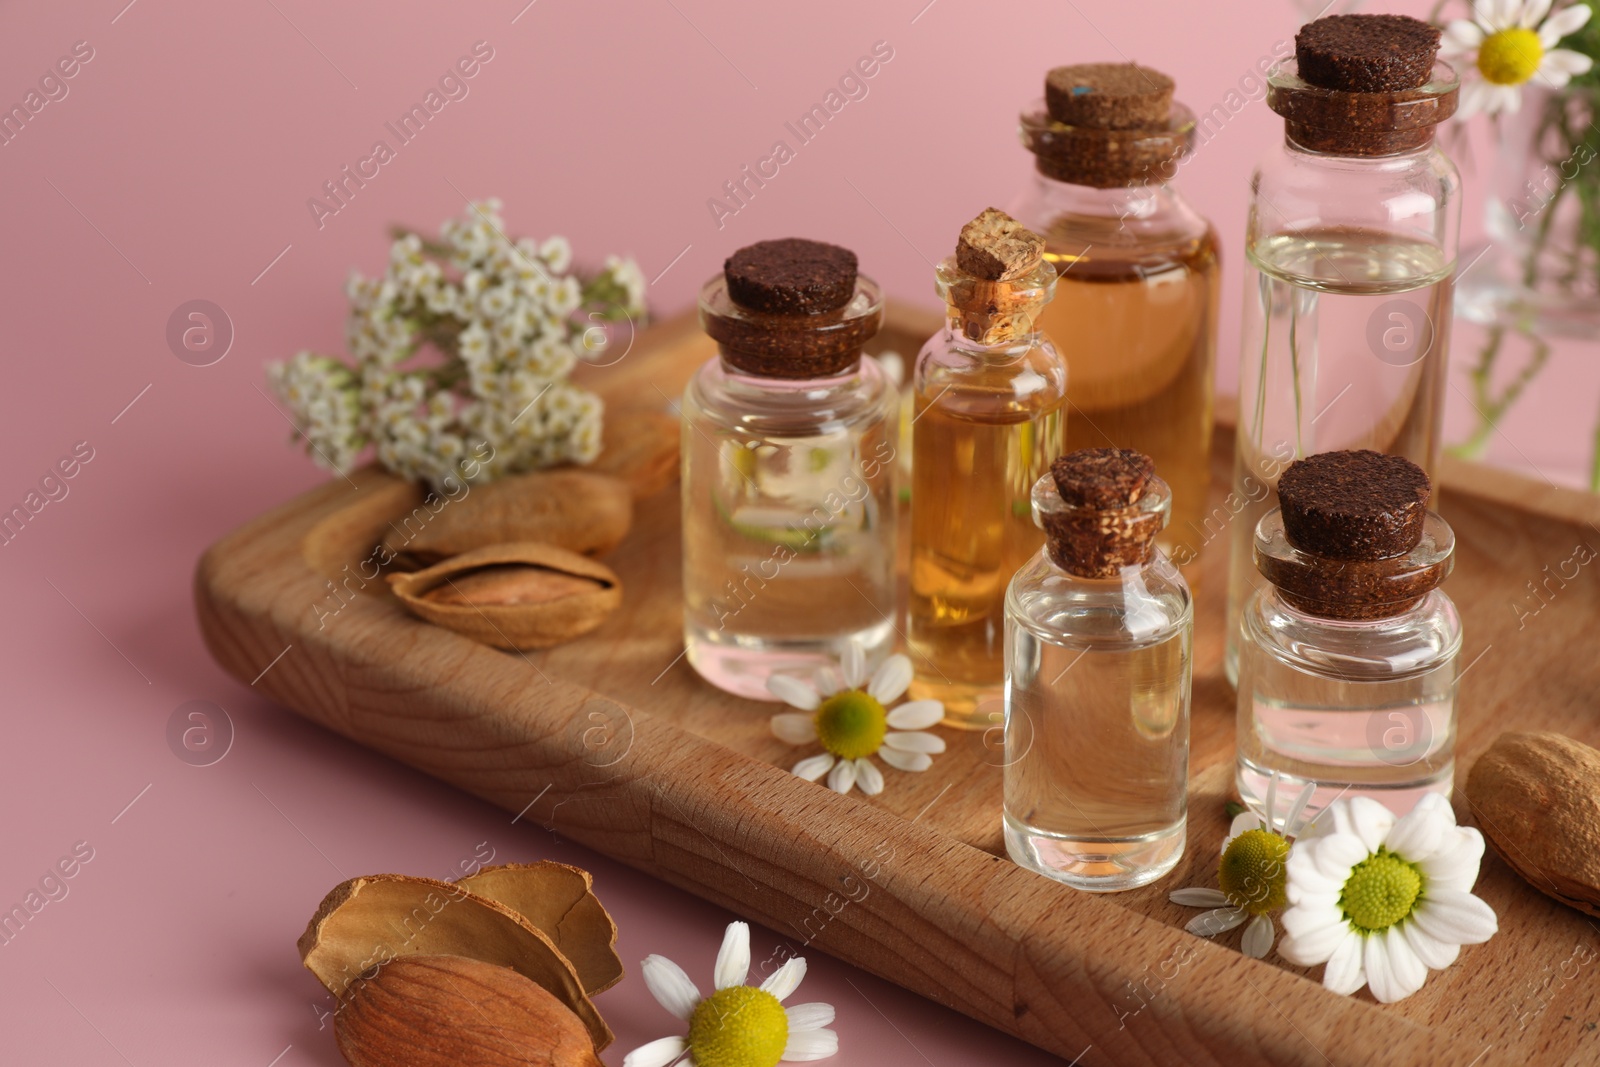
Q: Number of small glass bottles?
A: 6